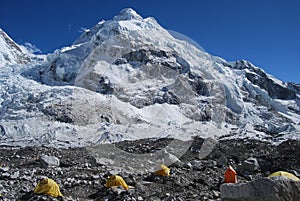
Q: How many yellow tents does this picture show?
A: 4